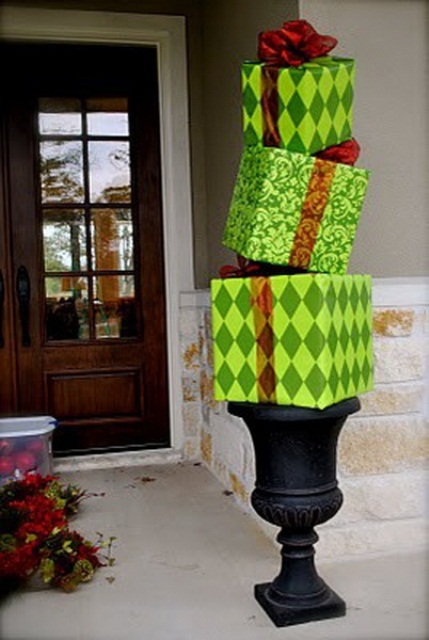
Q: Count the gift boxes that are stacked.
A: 3